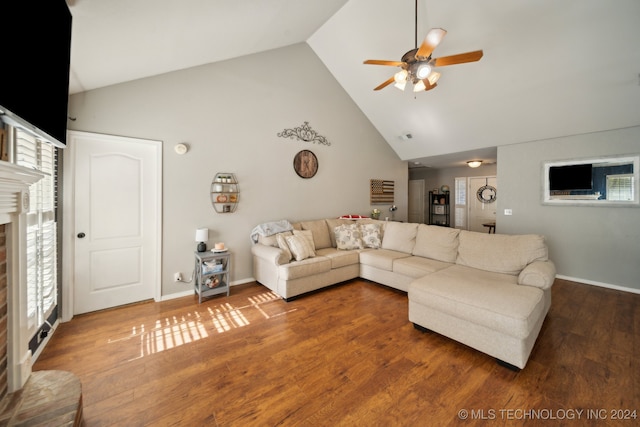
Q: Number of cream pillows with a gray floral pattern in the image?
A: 2